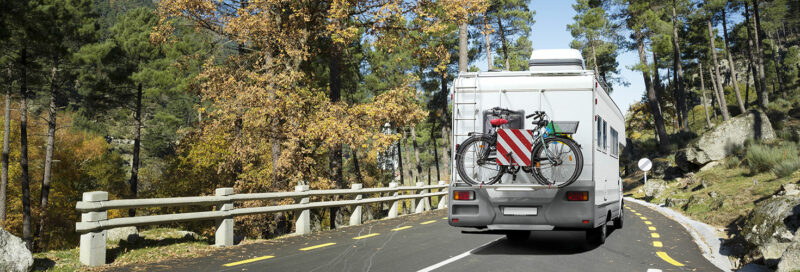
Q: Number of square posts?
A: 7